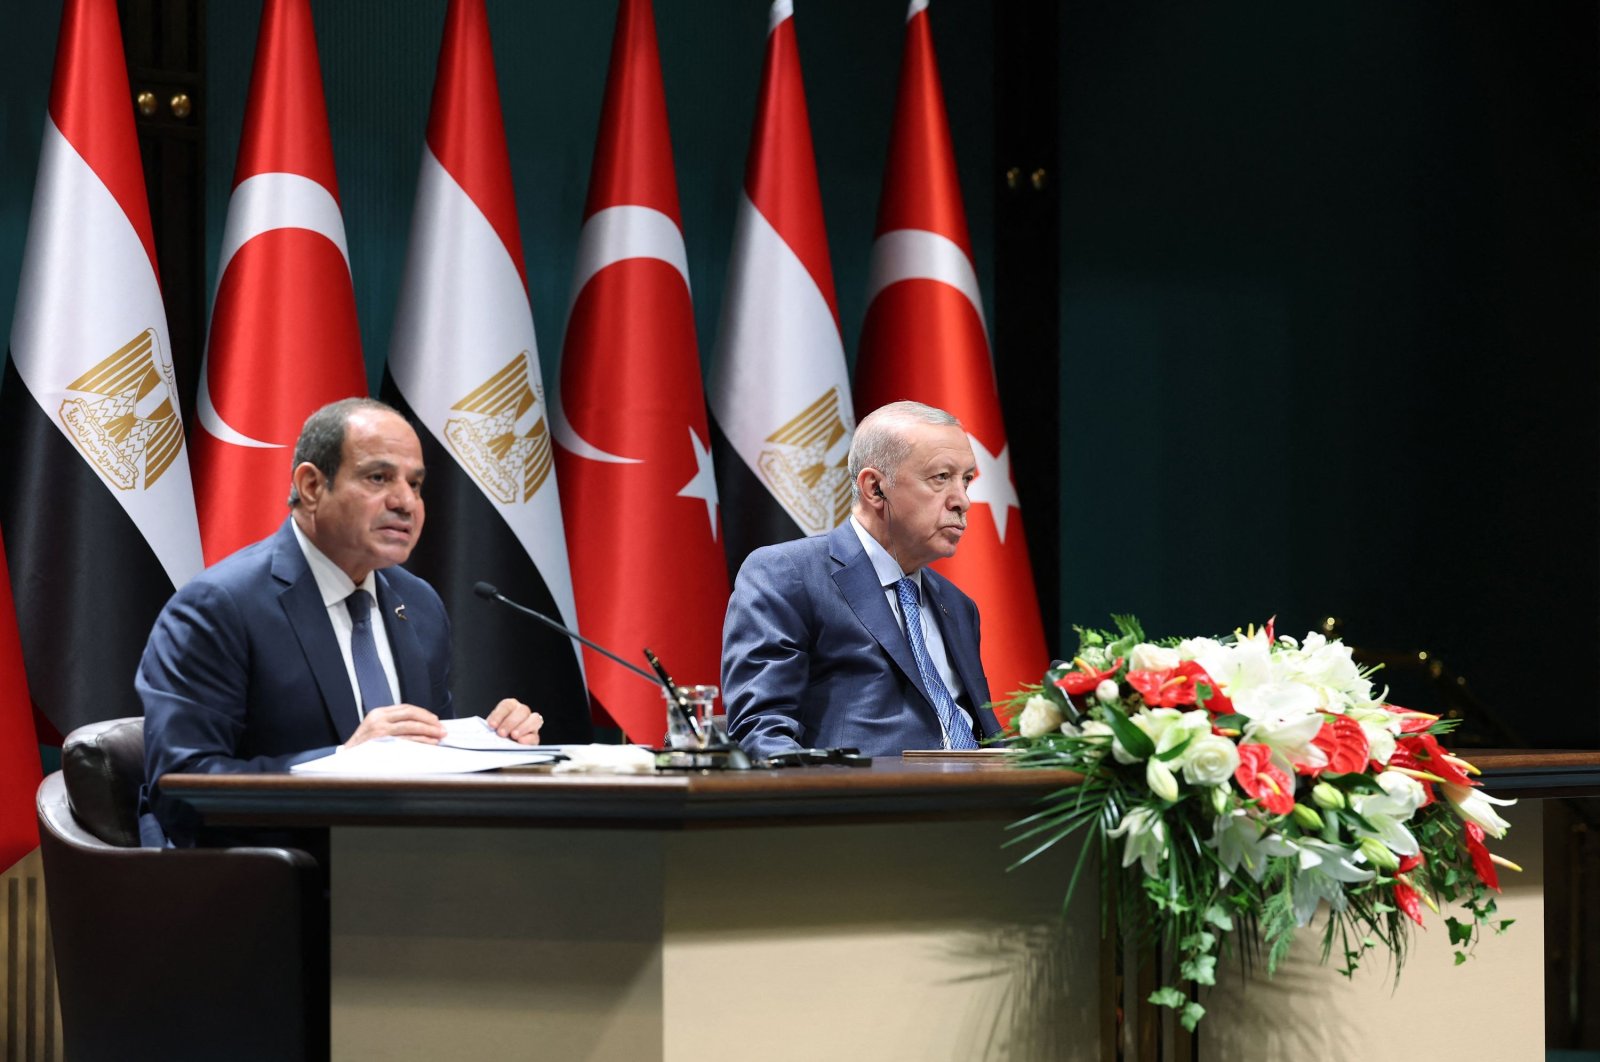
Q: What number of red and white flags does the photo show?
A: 3